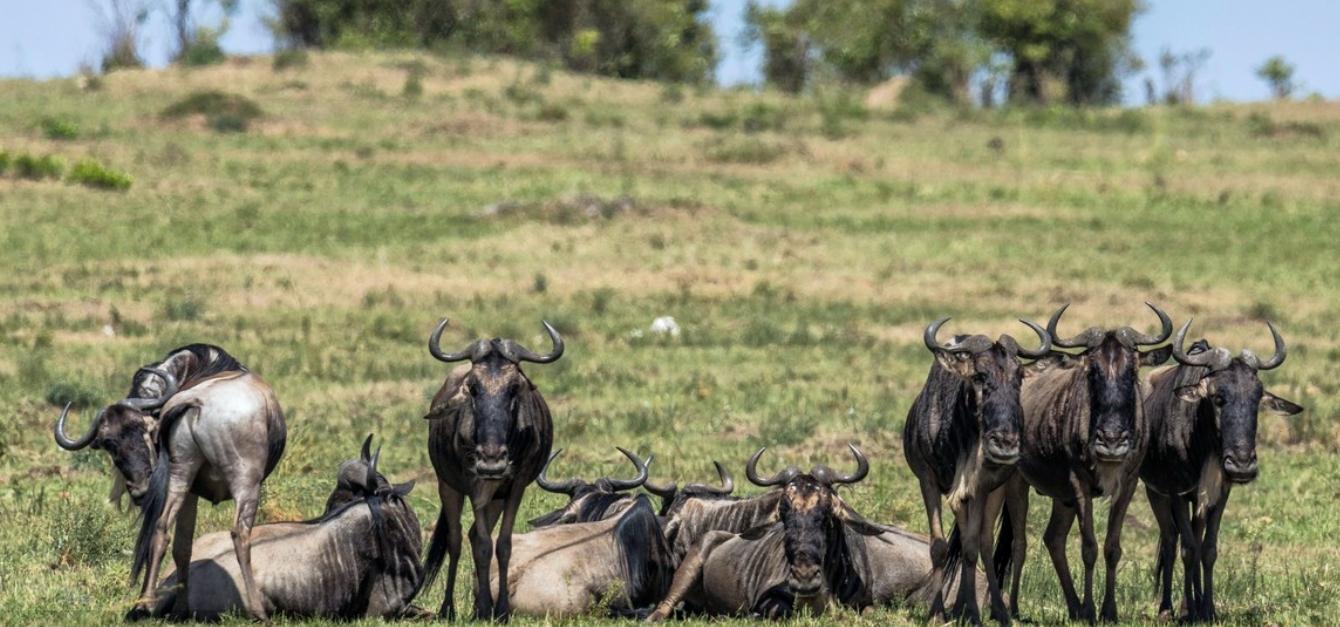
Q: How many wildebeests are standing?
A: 5